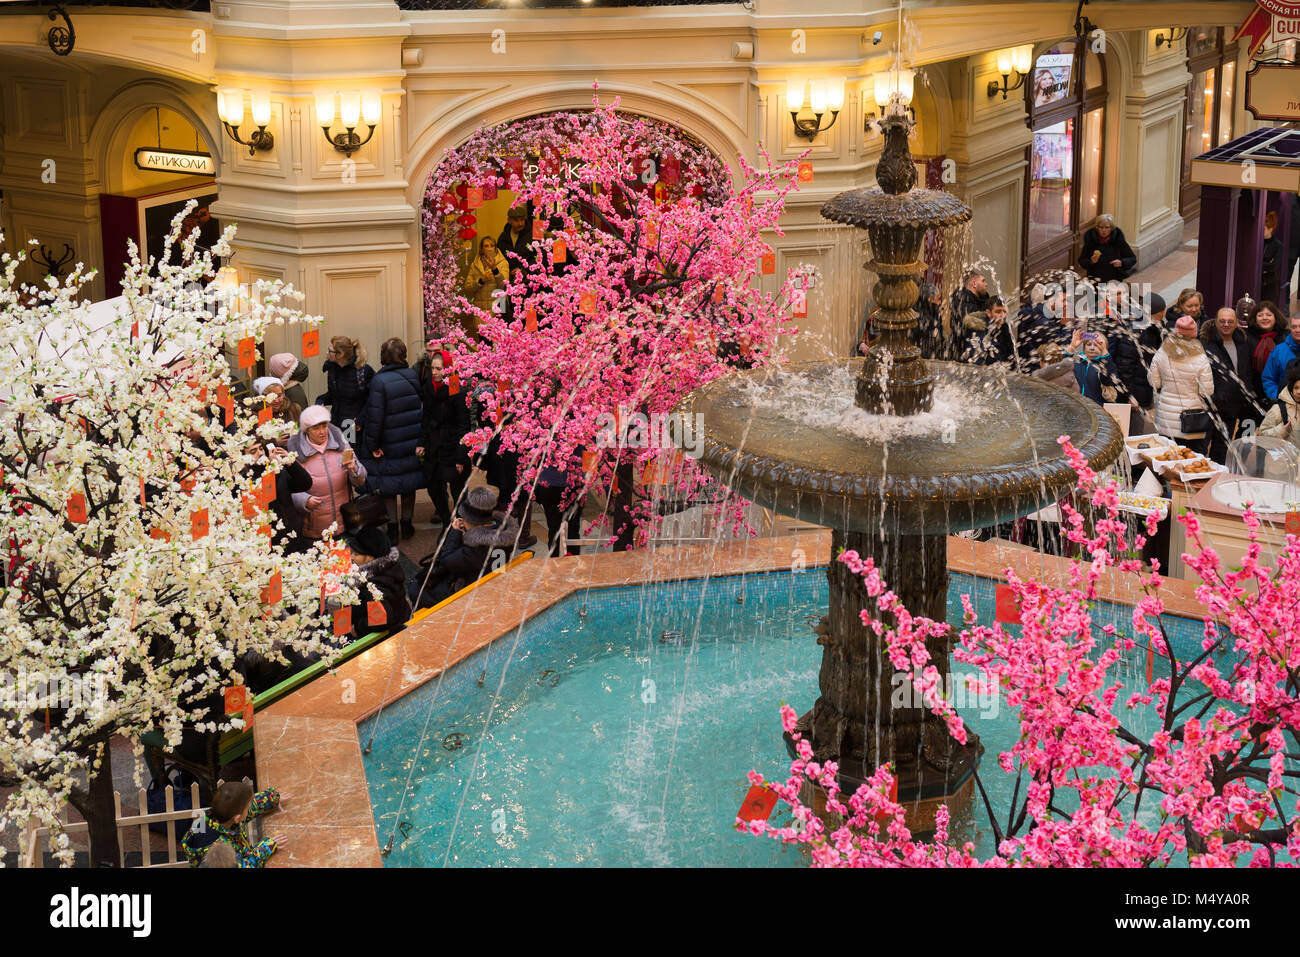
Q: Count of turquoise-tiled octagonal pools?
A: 1